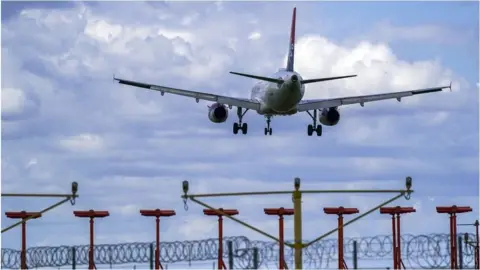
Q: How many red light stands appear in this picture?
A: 8